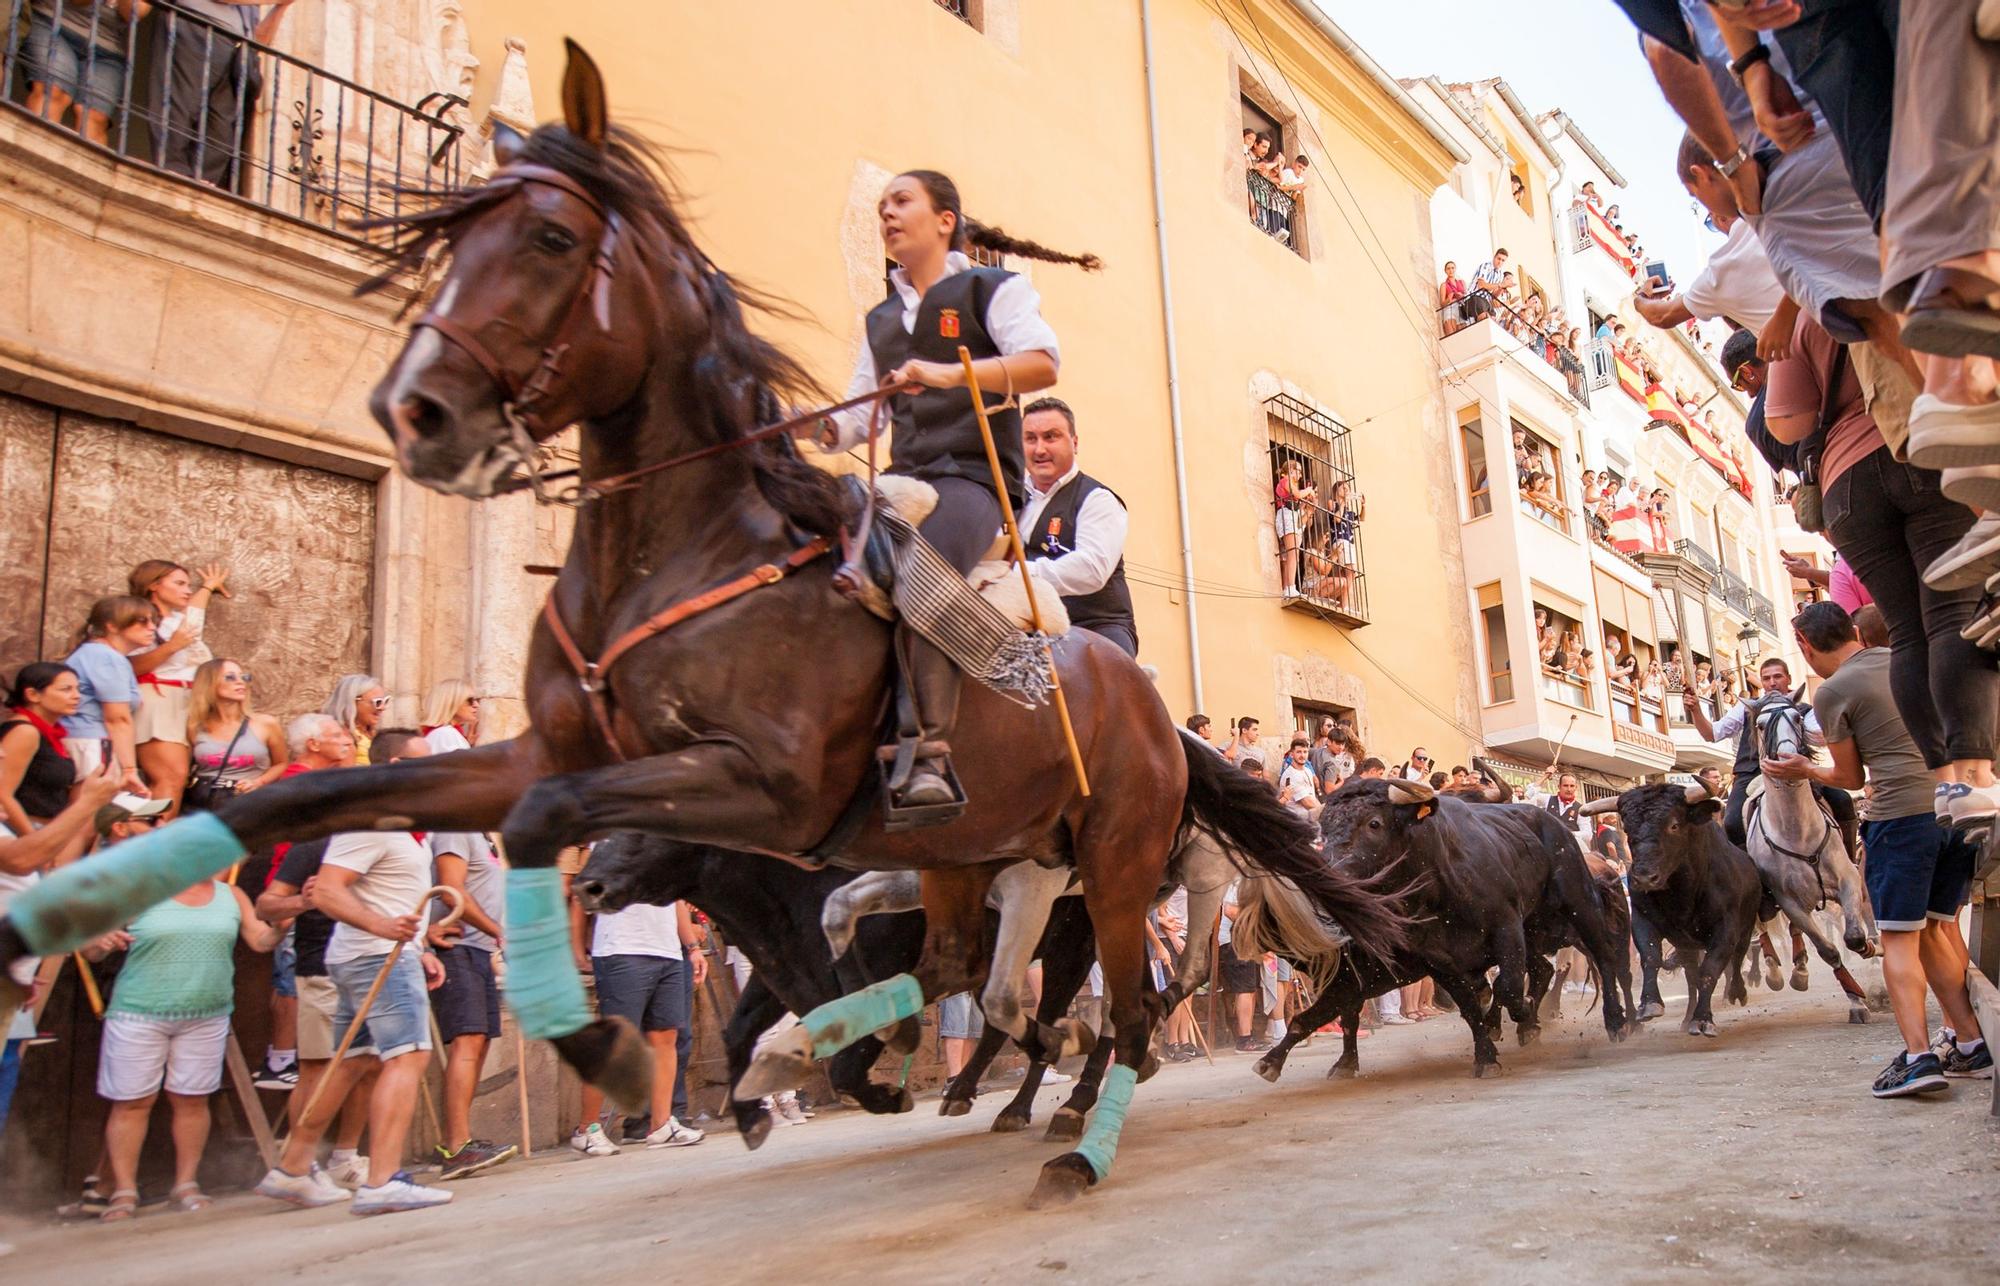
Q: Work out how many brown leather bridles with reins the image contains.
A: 1